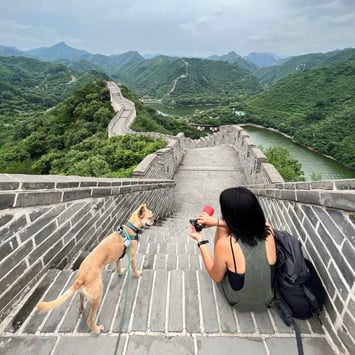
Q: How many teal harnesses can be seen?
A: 1